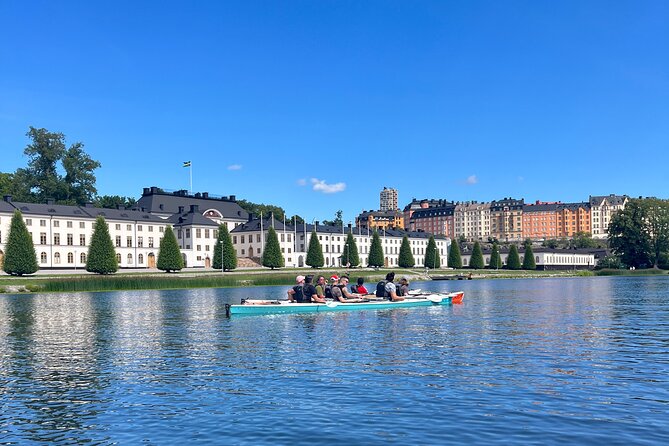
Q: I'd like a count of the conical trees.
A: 15